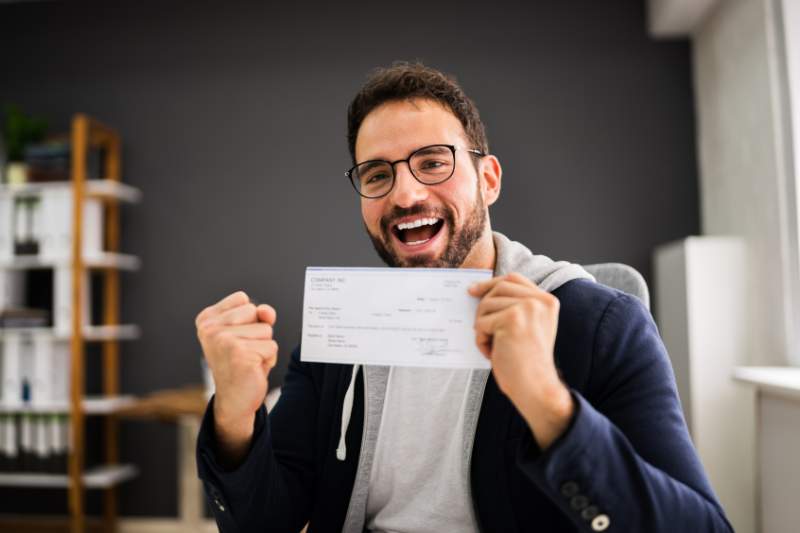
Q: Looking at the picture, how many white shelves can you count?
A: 5